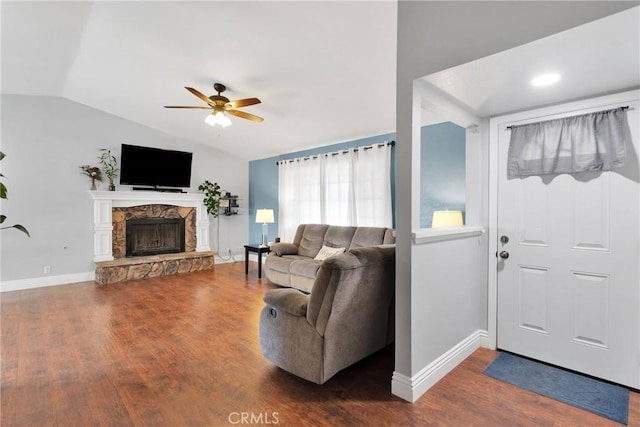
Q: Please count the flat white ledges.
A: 2